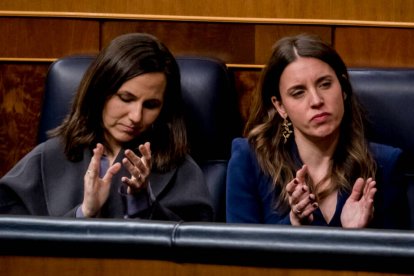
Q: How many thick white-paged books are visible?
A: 0